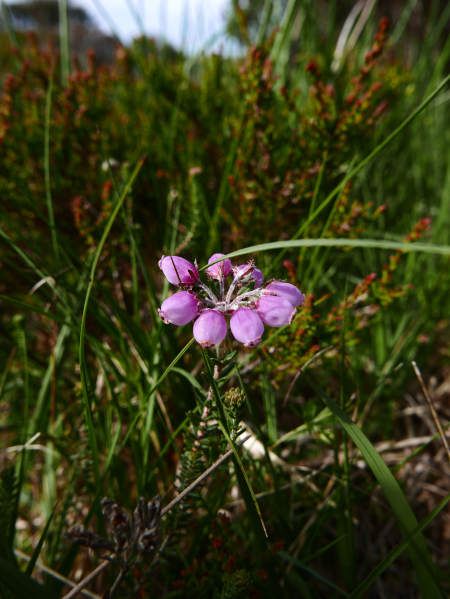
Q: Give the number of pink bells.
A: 8